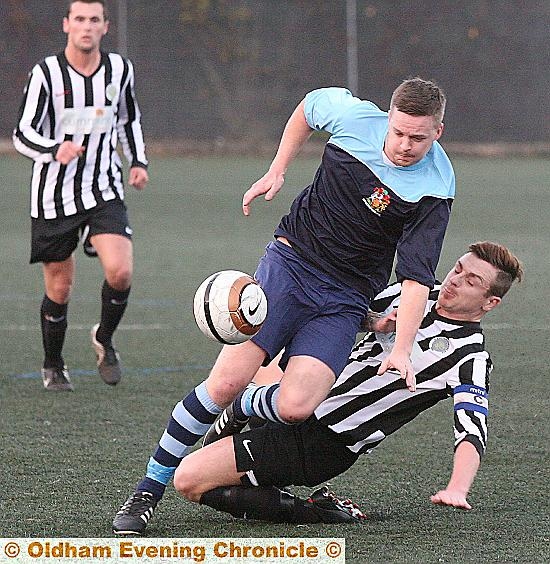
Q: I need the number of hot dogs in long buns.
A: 0